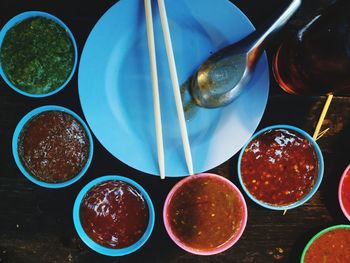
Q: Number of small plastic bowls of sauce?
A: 7